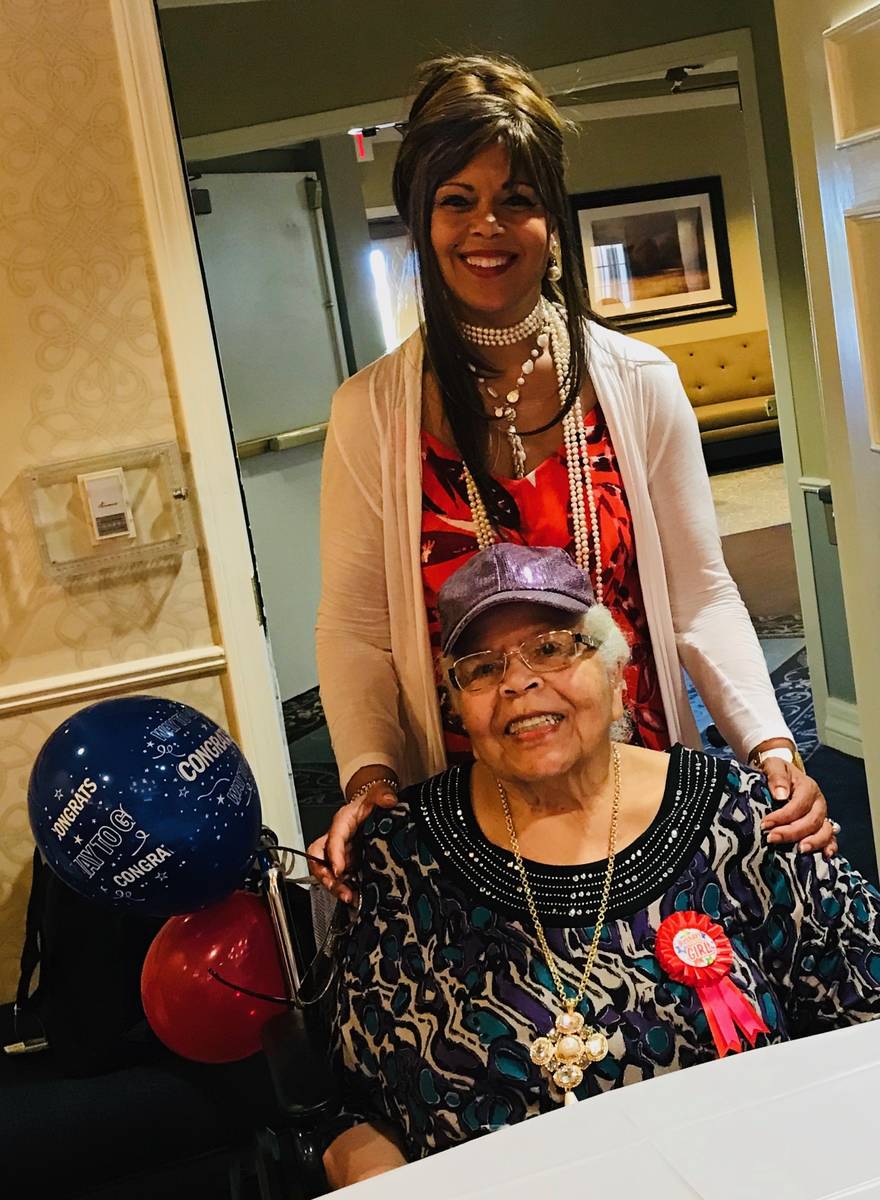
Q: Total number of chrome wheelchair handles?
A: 1